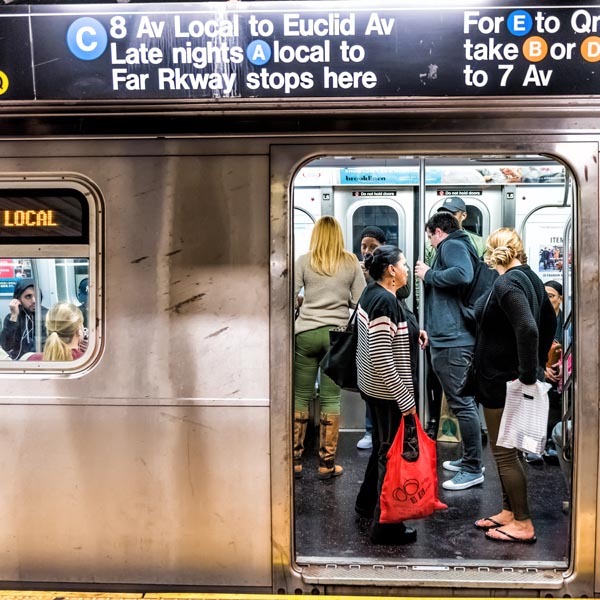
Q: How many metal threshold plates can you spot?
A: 1